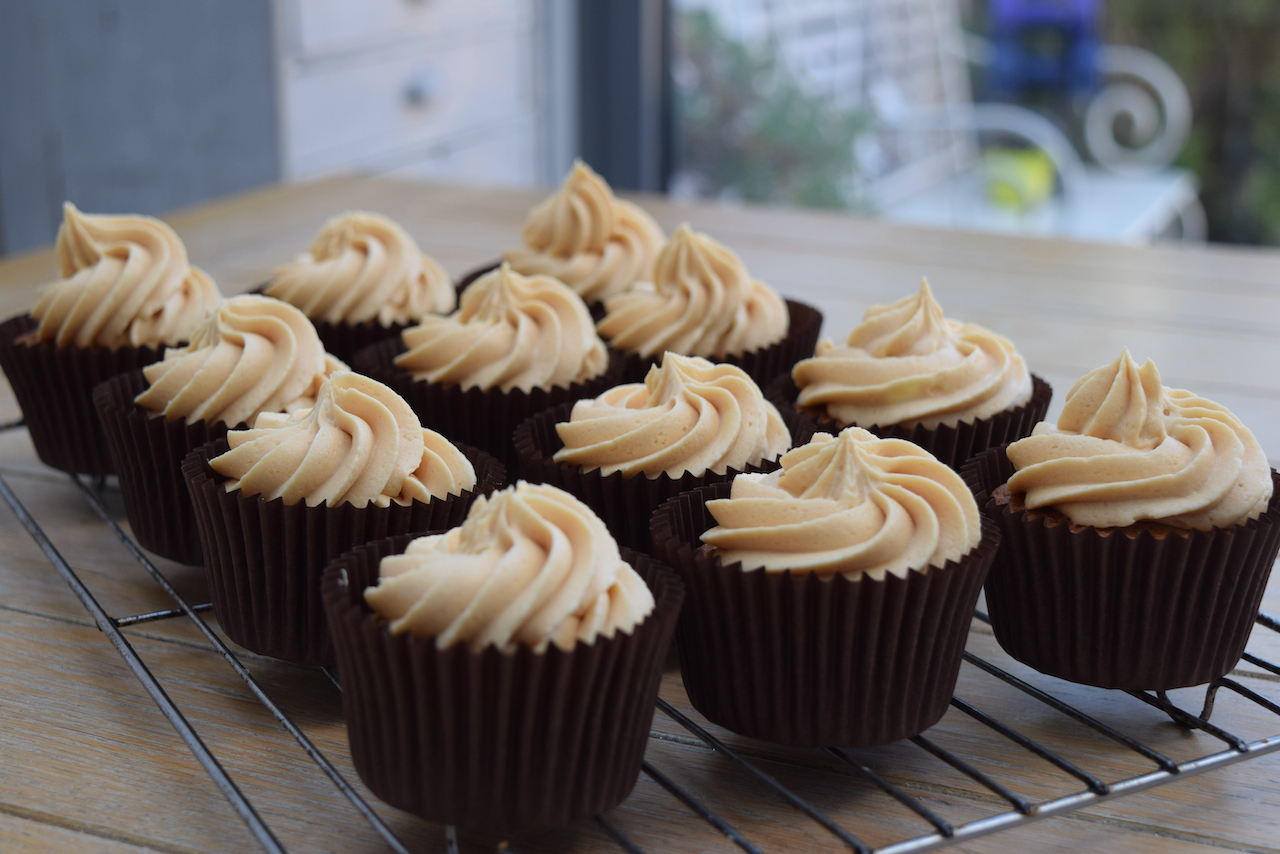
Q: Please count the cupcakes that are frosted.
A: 12